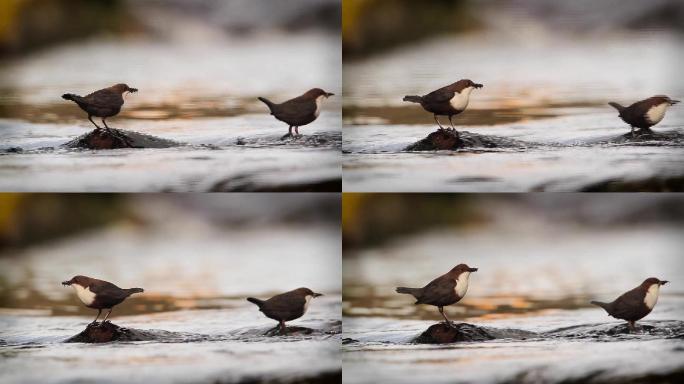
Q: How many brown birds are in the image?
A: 8